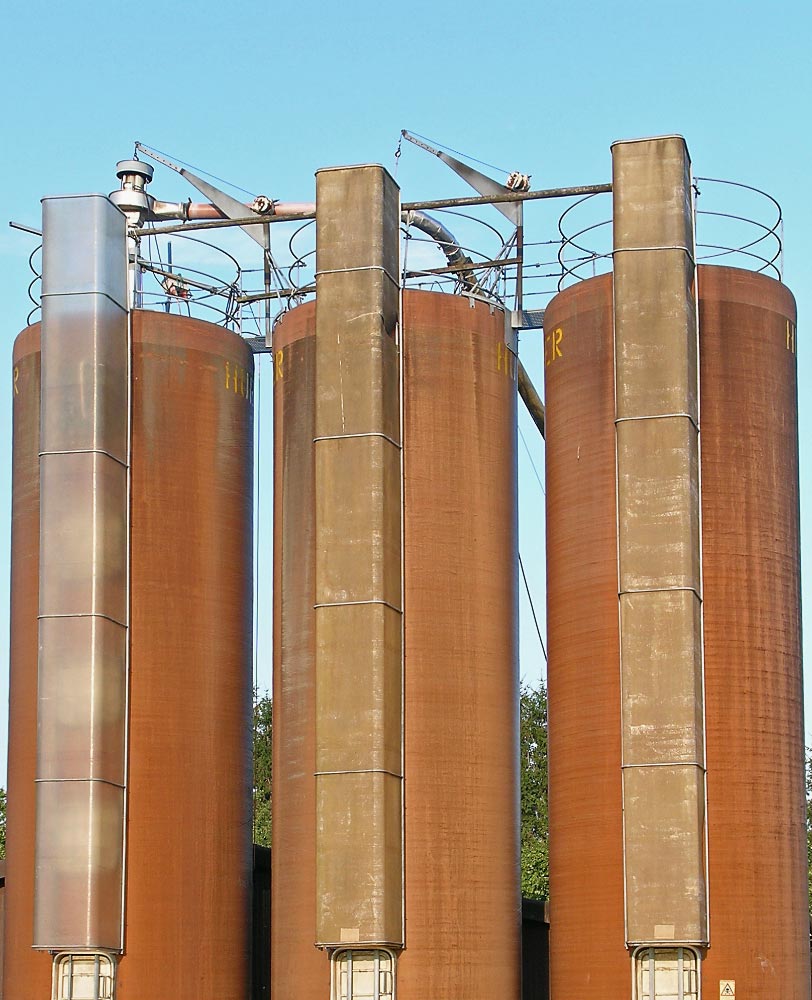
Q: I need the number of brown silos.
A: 3